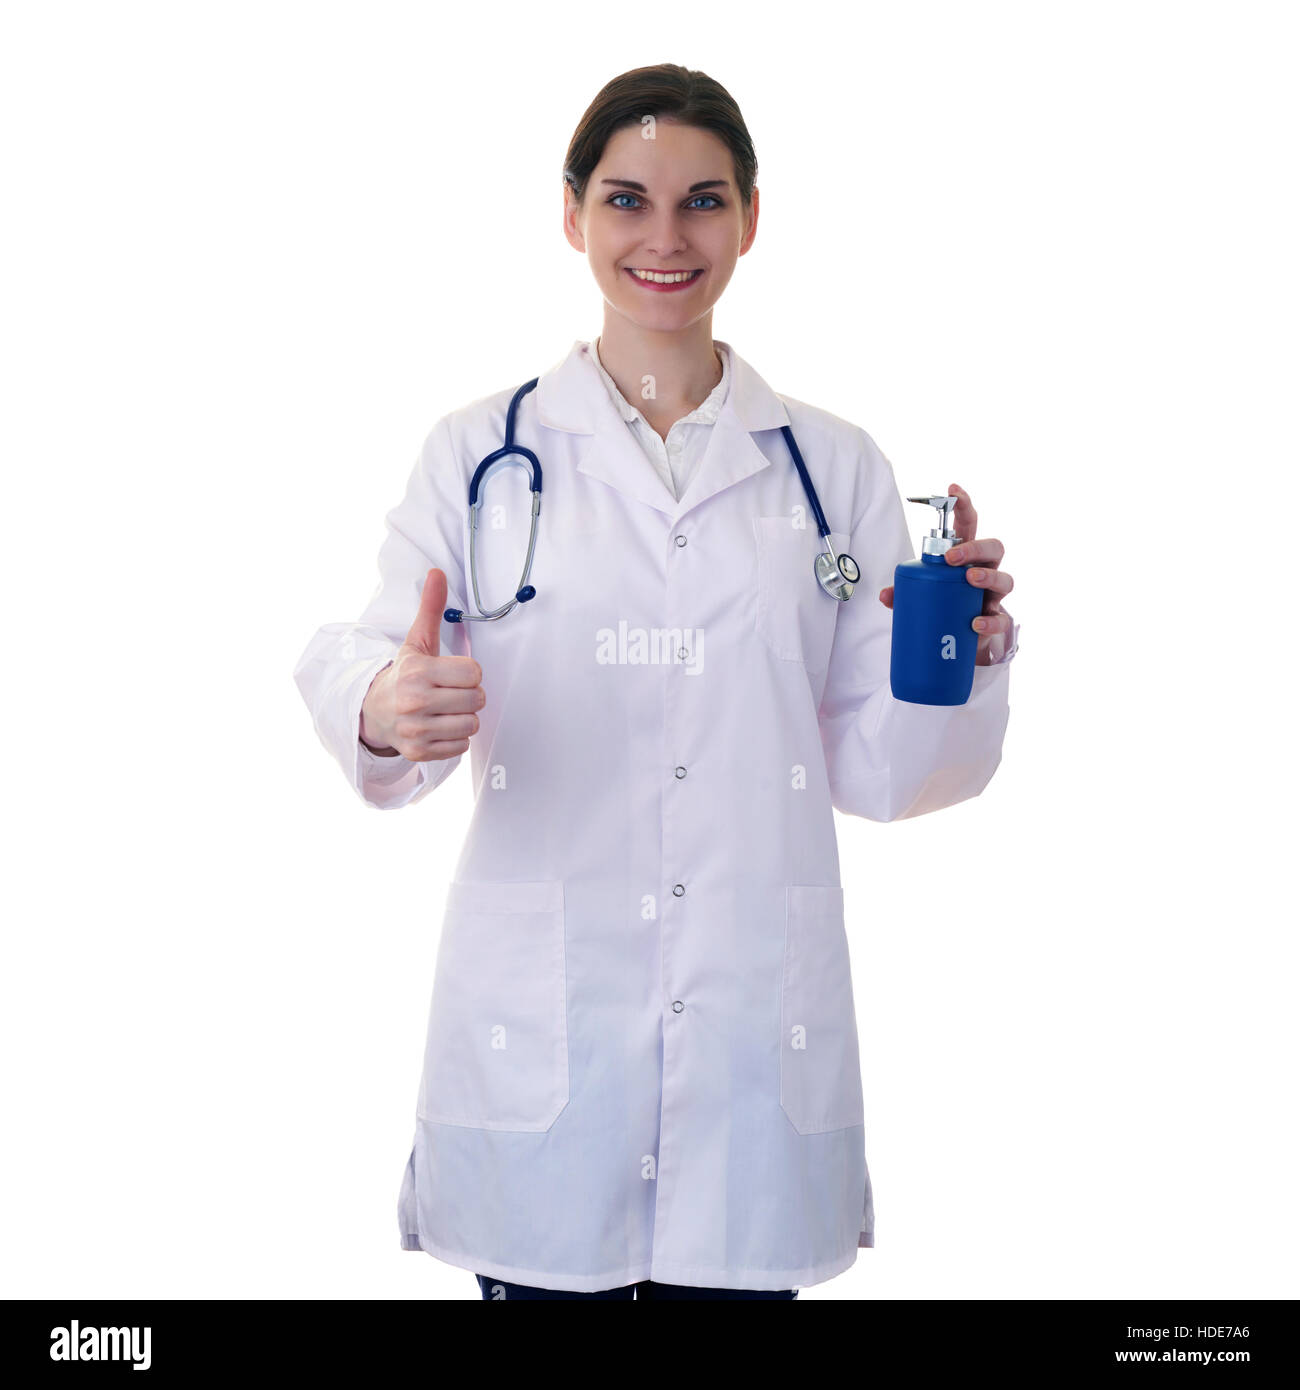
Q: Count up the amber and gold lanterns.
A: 0